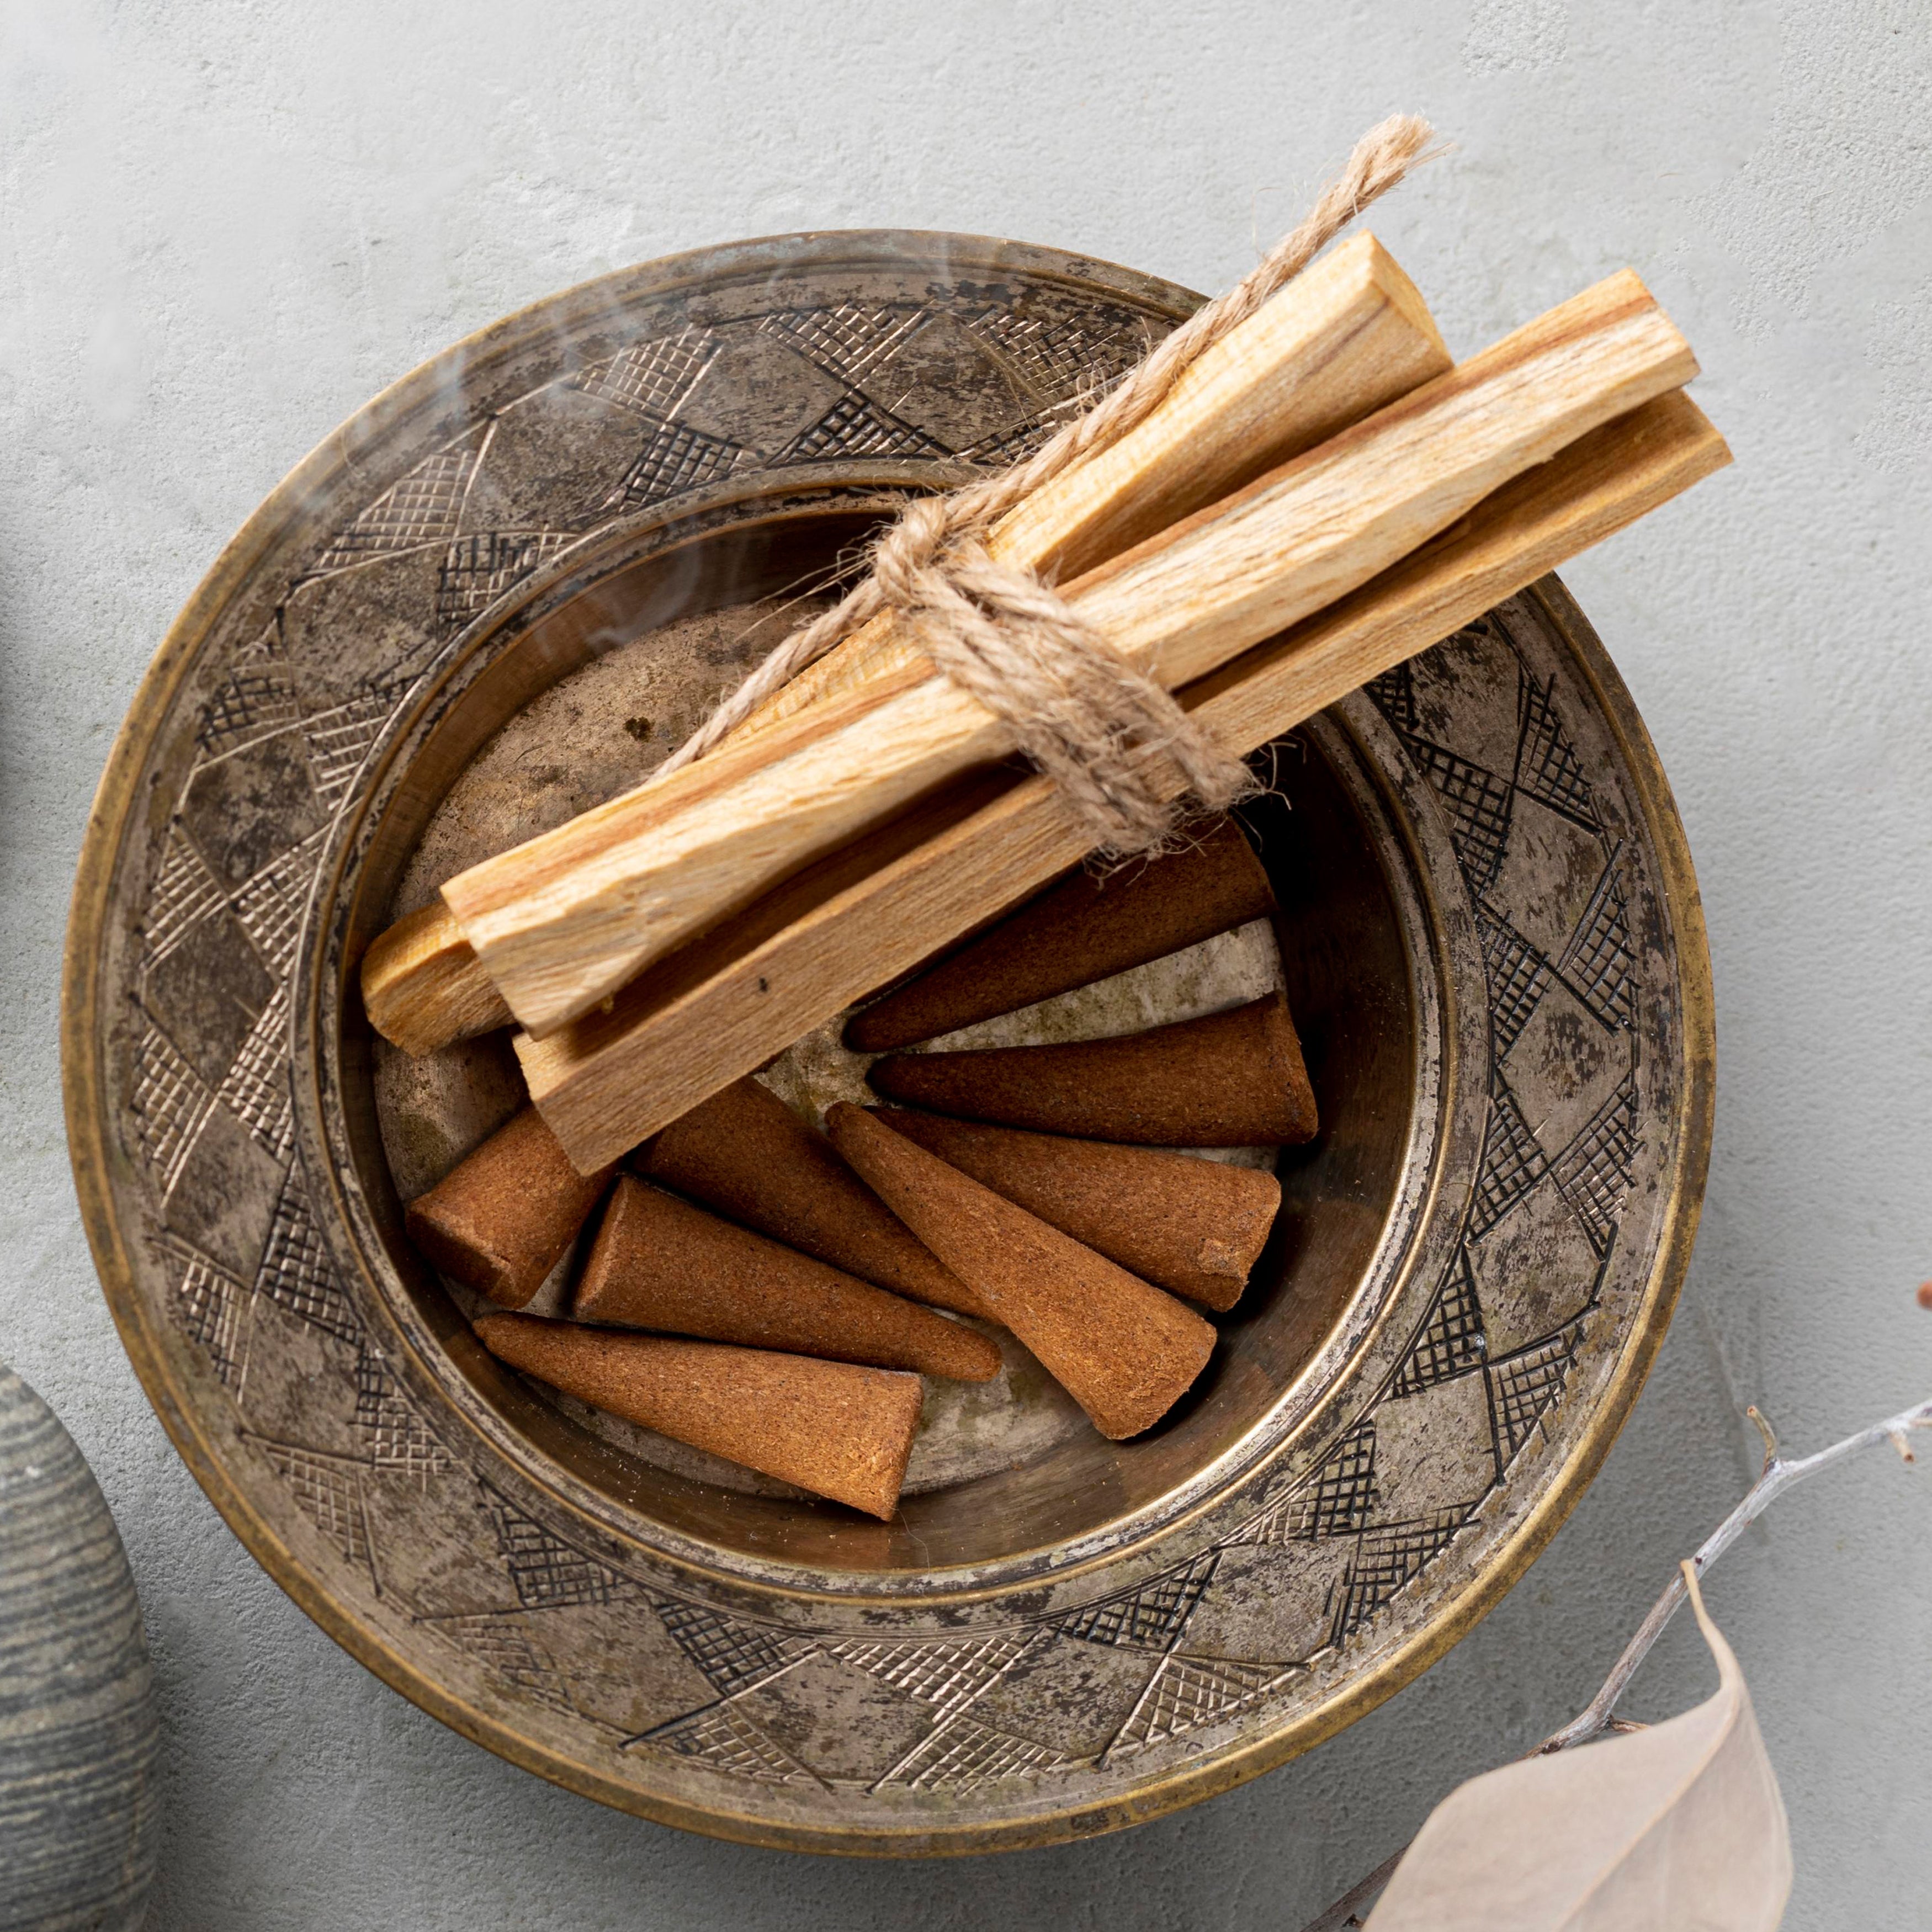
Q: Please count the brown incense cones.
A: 8